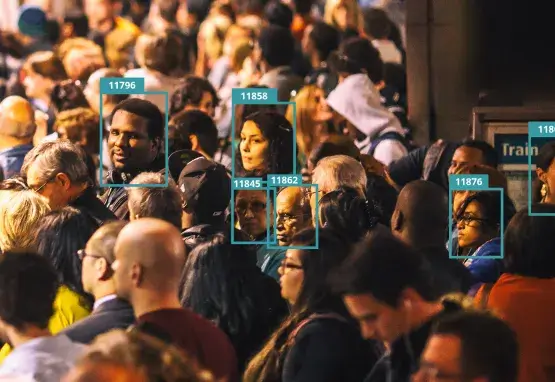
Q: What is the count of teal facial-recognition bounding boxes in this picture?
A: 6